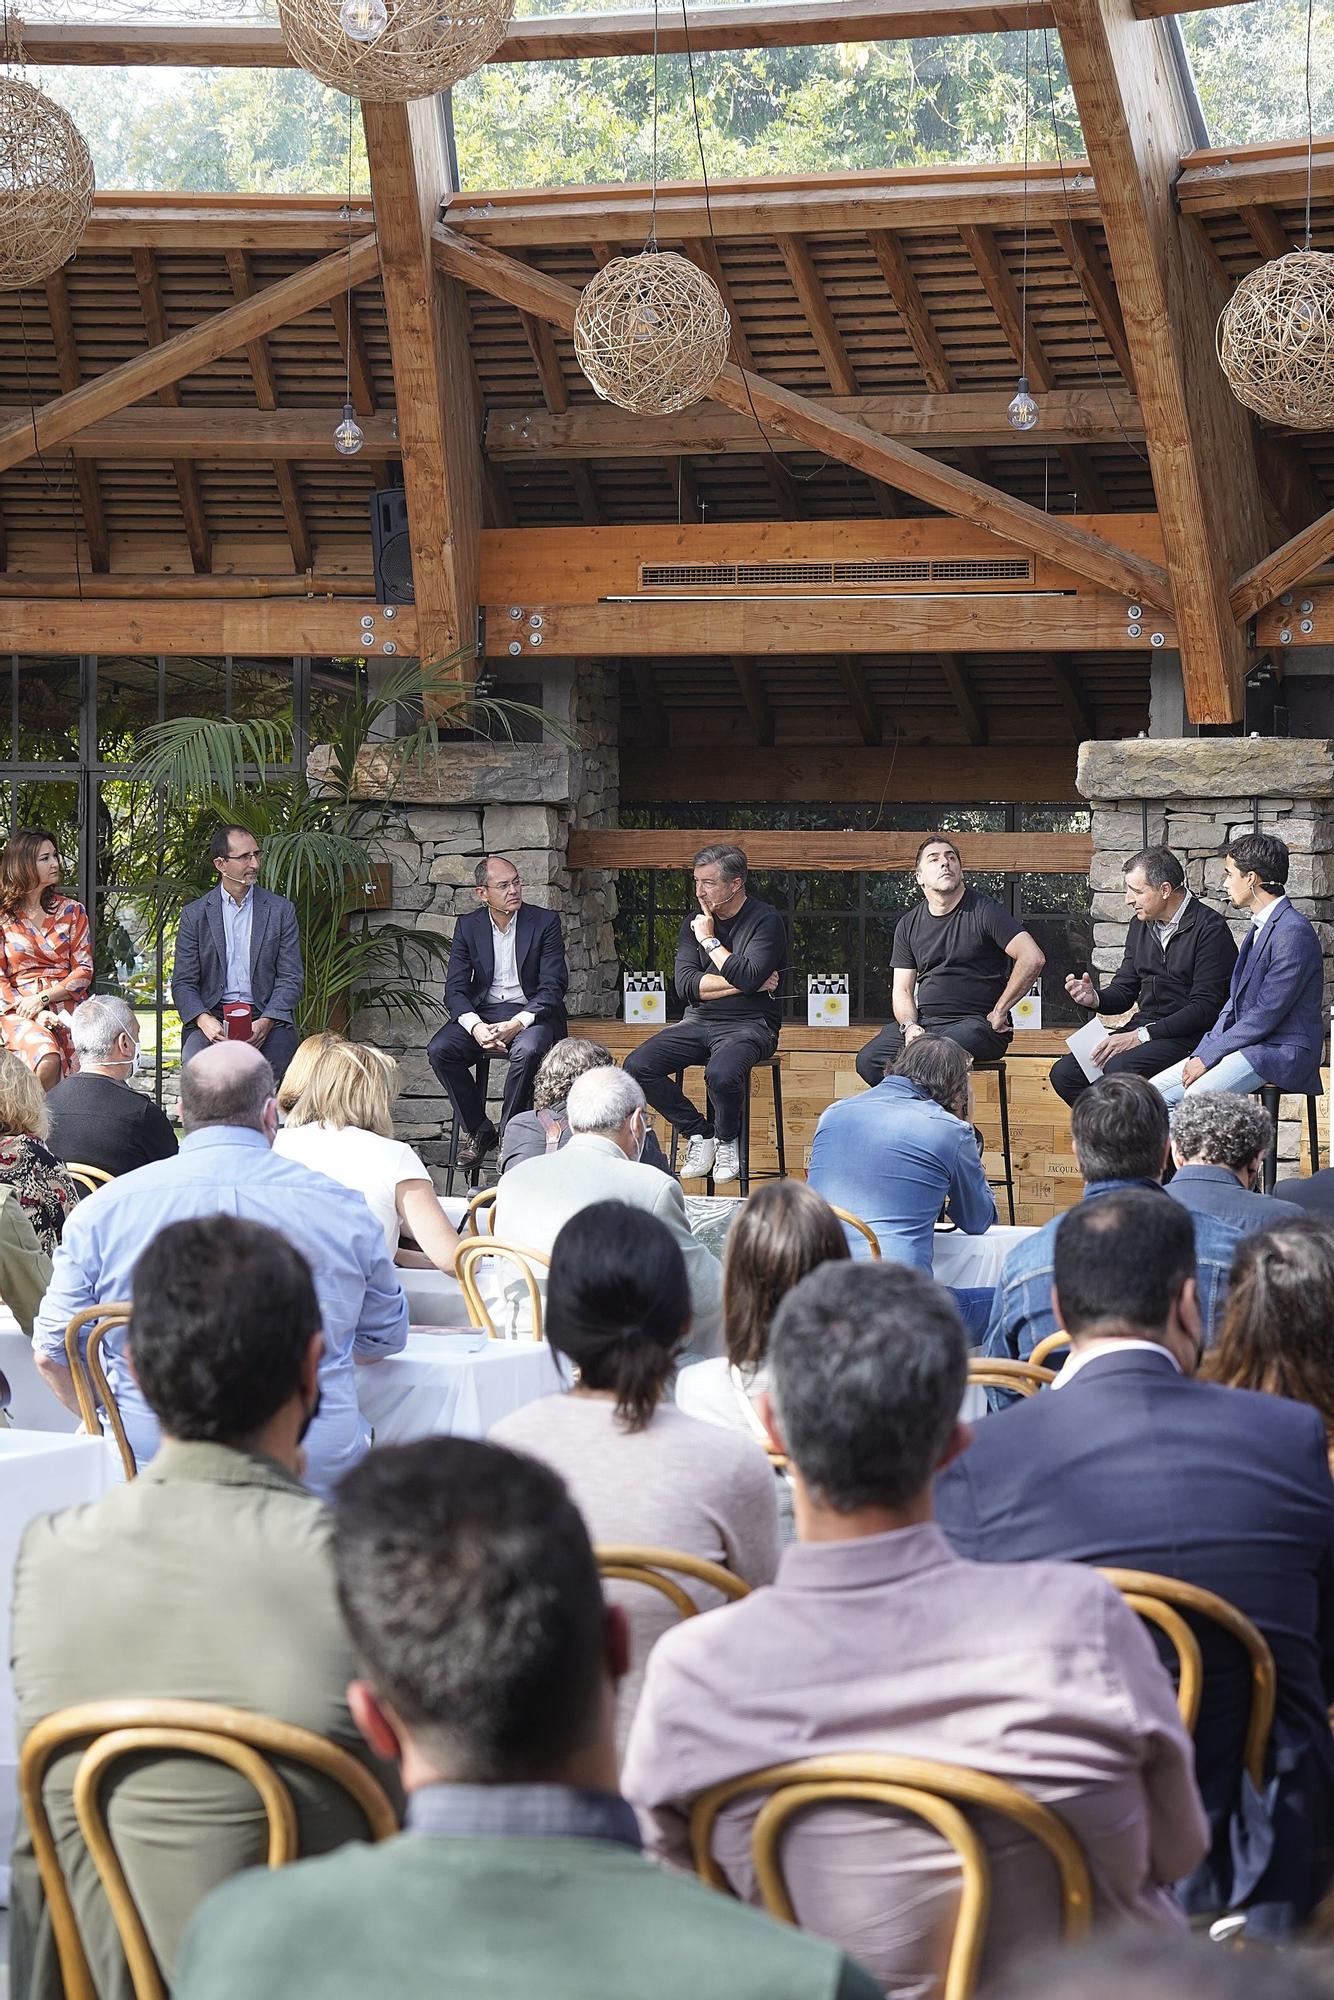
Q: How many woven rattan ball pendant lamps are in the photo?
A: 4